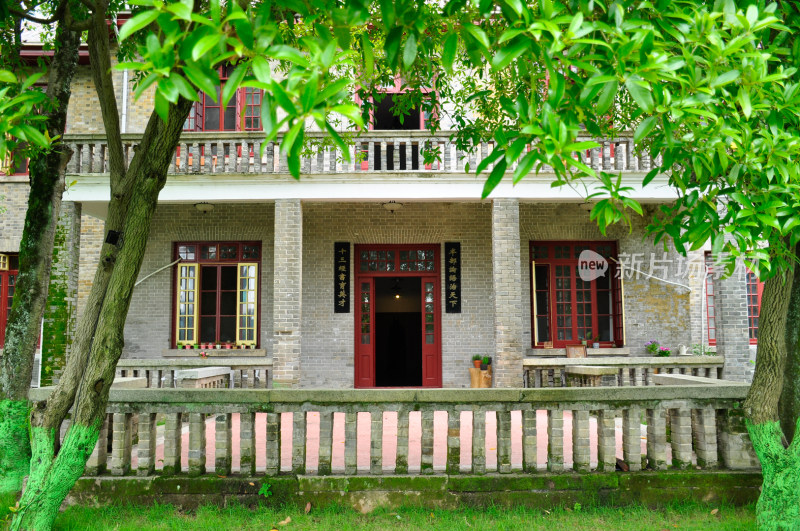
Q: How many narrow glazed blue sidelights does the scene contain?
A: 0